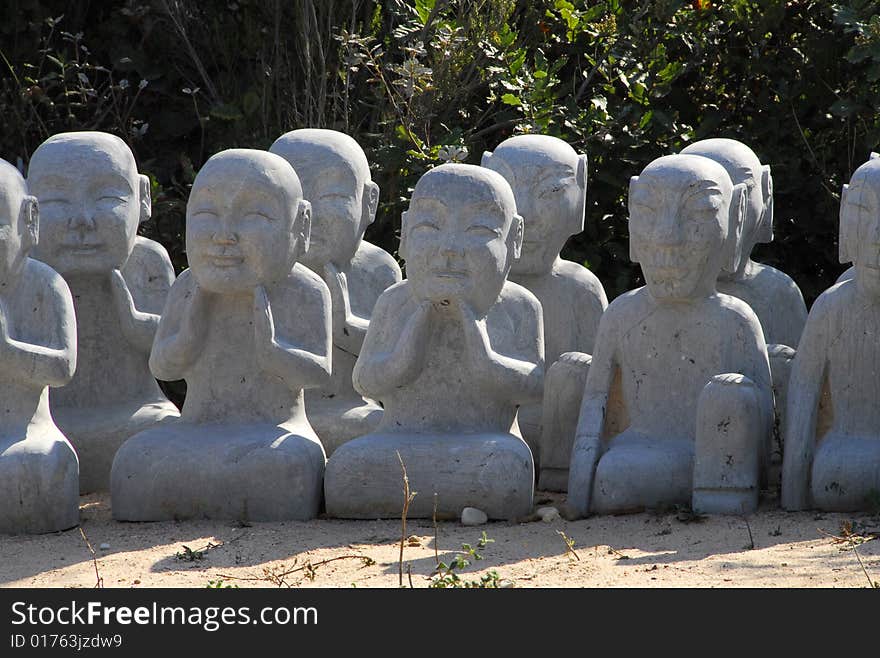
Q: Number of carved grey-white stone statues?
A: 9